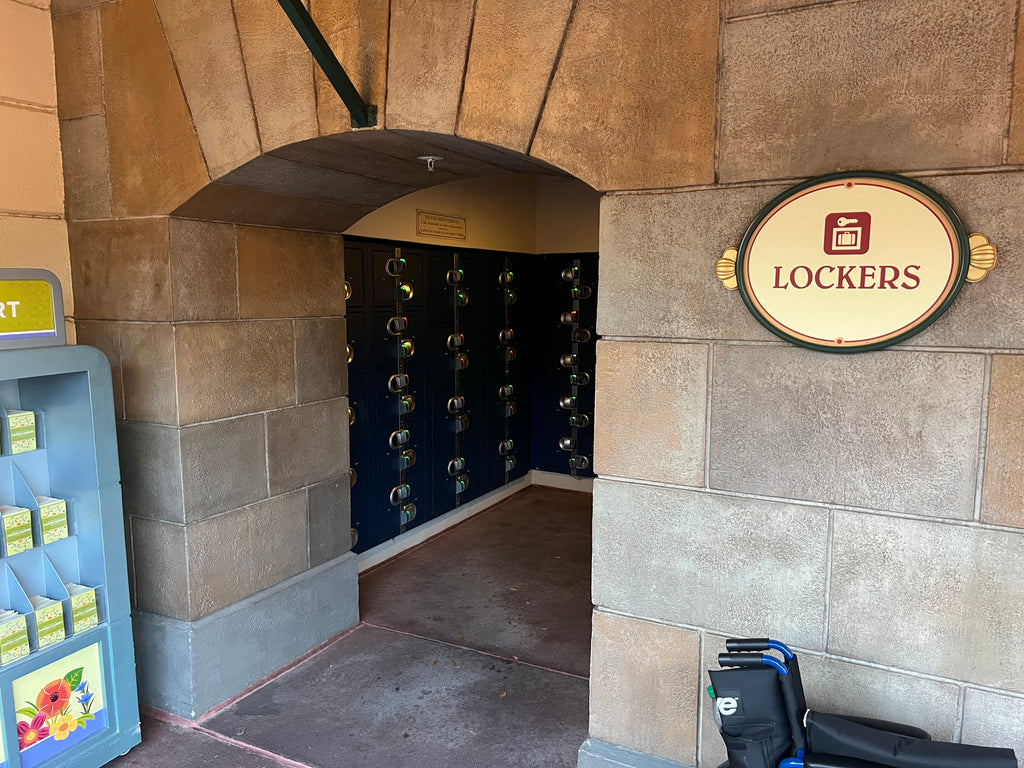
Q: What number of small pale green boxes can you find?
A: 6